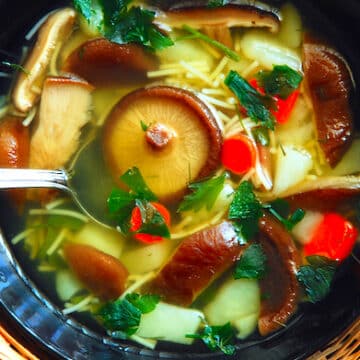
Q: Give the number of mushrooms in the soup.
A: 11